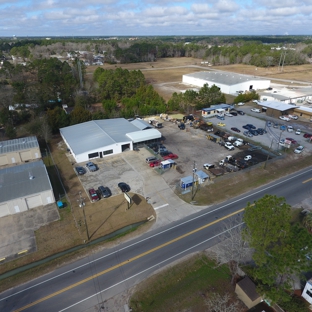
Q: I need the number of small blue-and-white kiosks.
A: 3